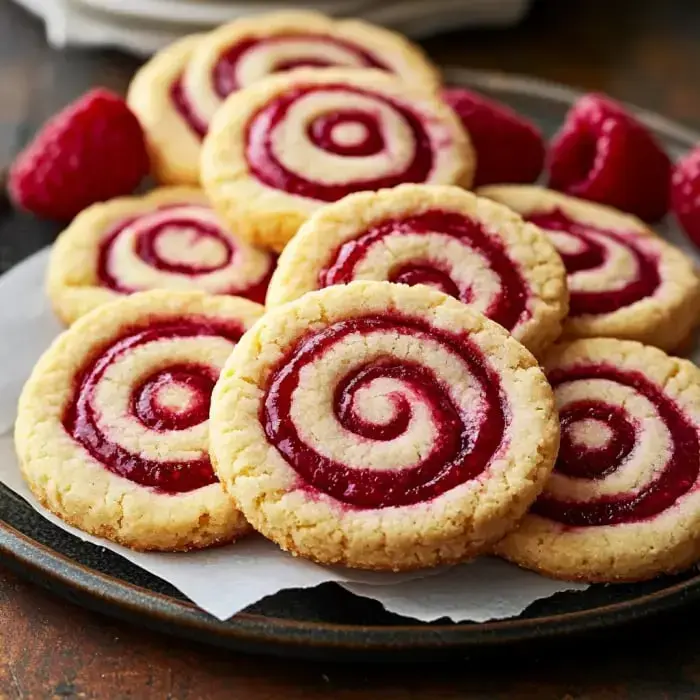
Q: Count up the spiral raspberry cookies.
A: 9